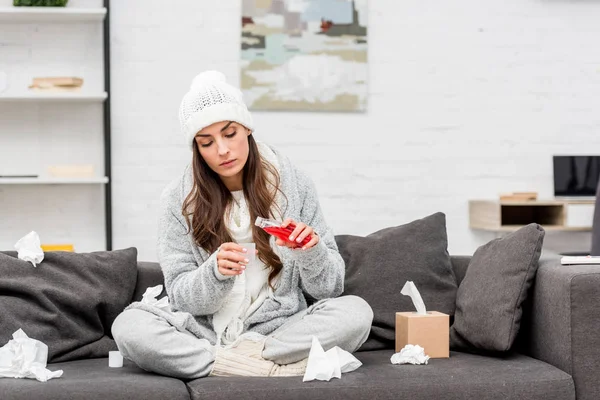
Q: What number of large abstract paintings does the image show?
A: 1